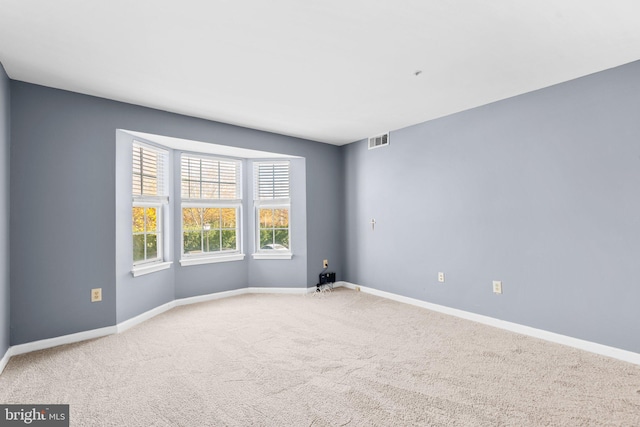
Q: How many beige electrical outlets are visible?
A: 4